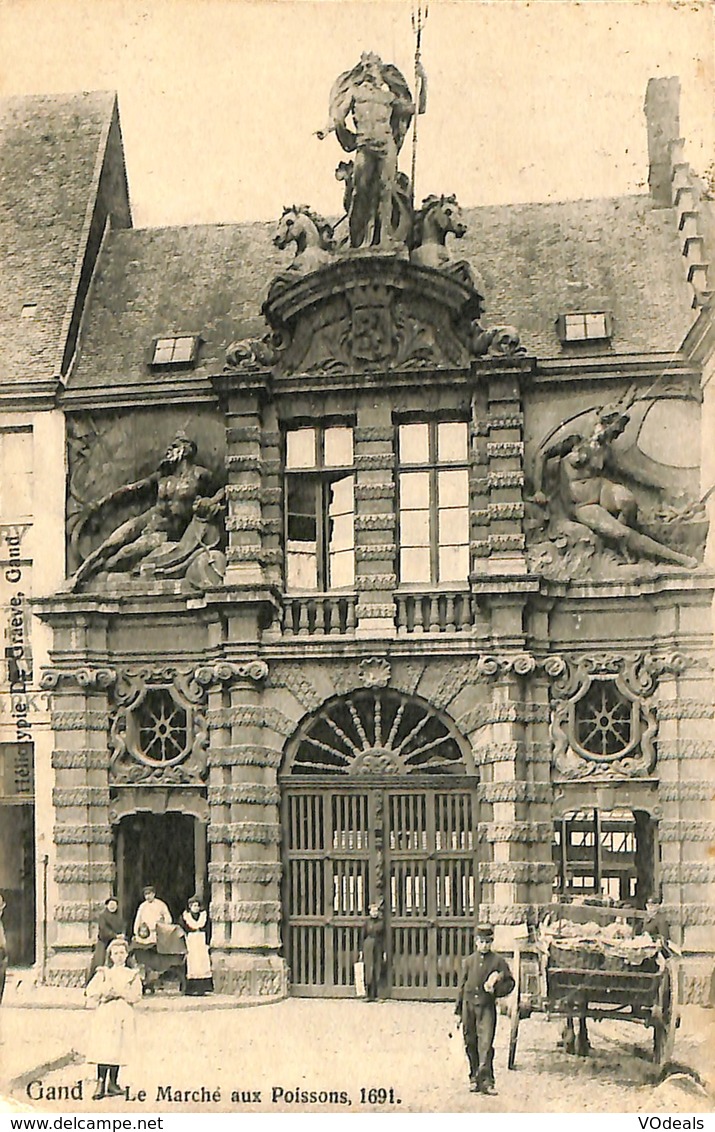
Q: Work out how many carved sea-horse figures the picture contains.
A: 2